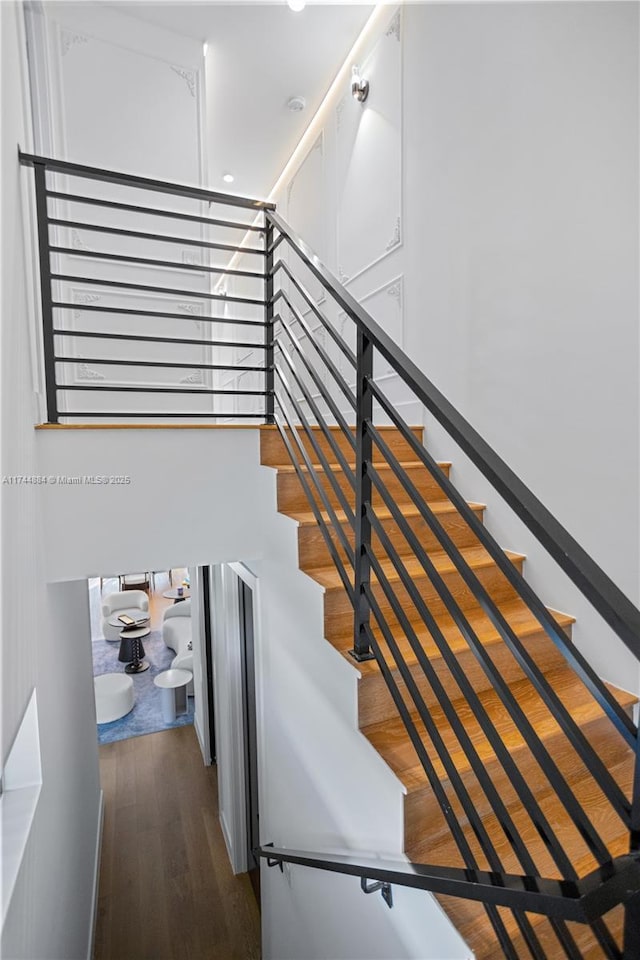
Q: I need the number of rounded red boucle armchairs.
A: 0